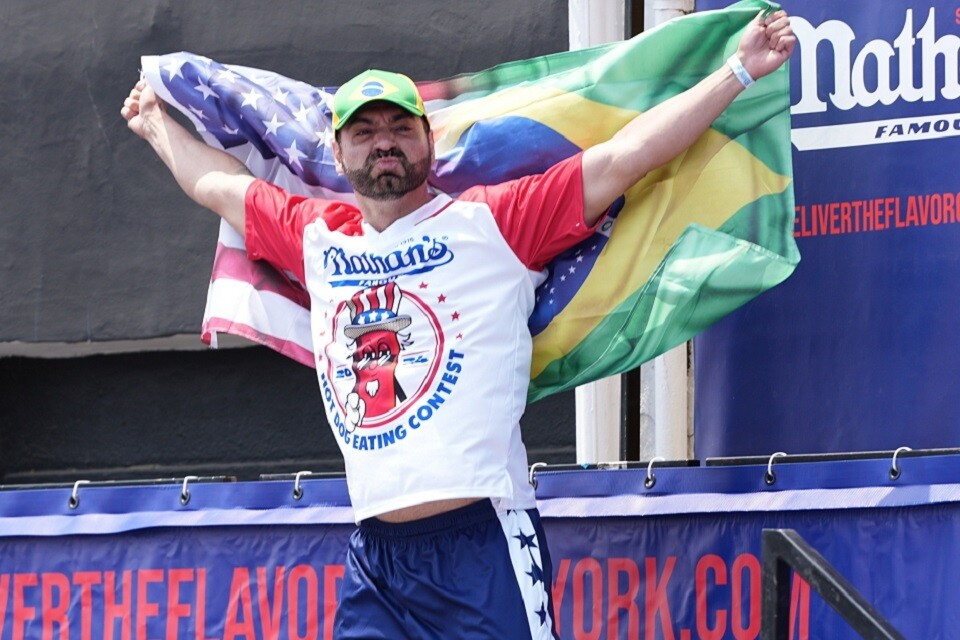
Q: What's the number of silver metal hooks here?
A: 7